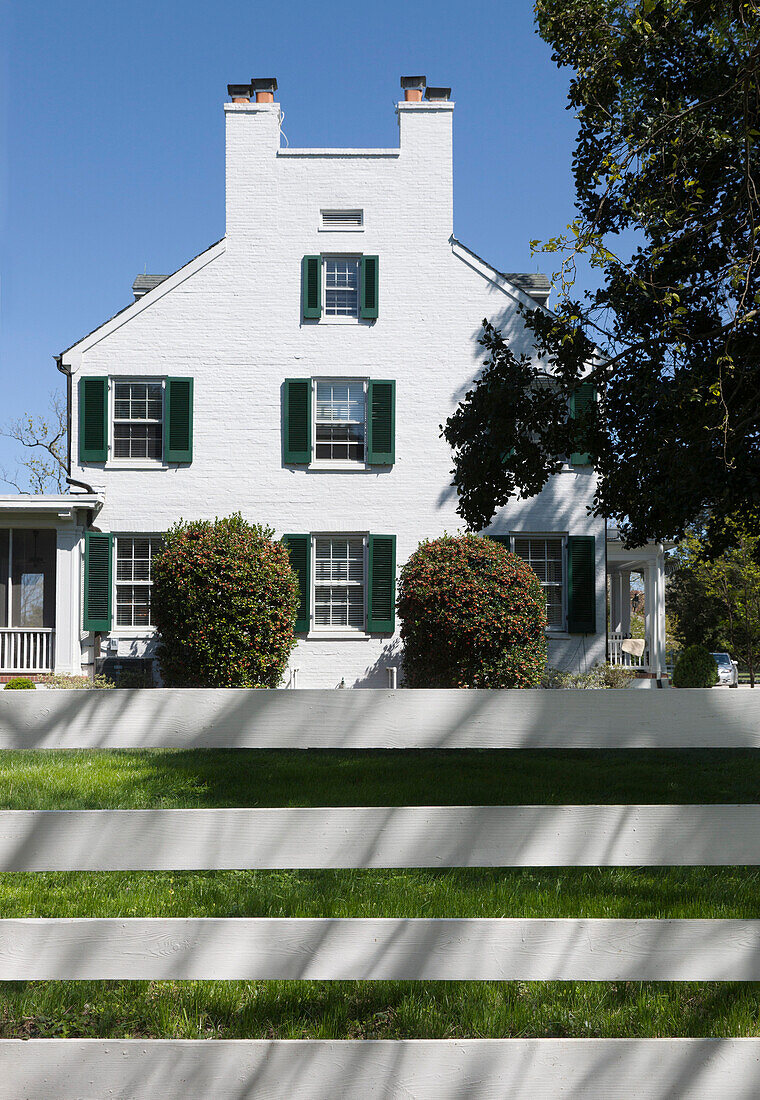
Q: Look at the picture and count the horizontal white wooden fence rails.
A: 4